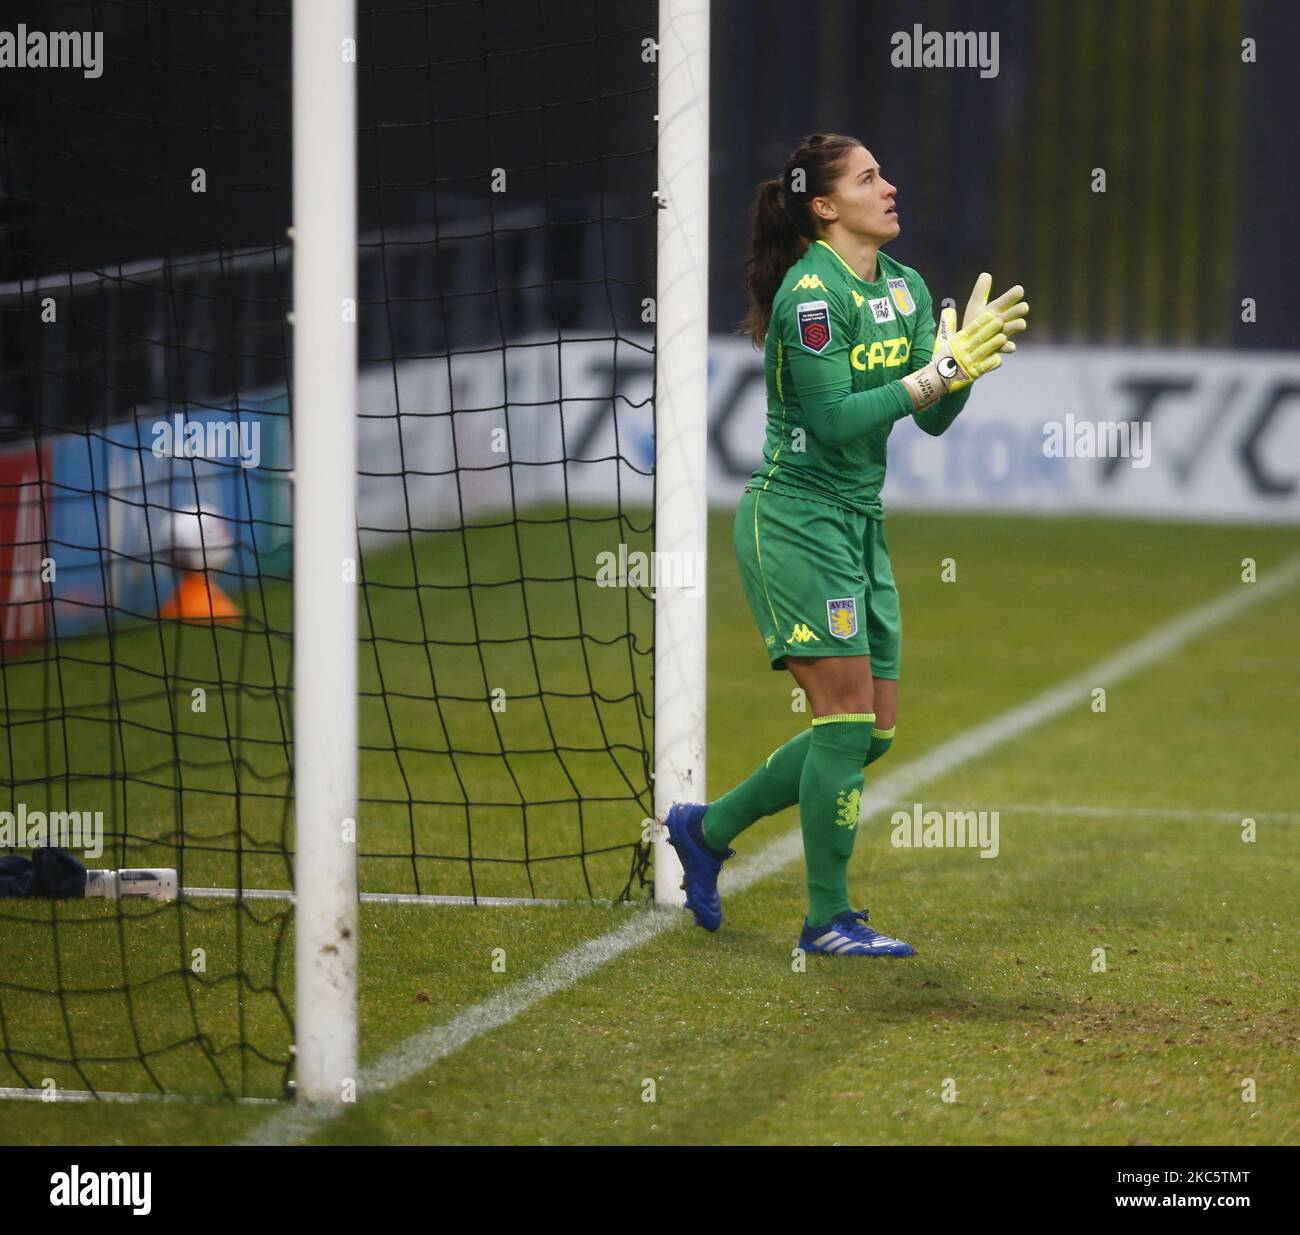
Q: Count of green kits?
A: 1